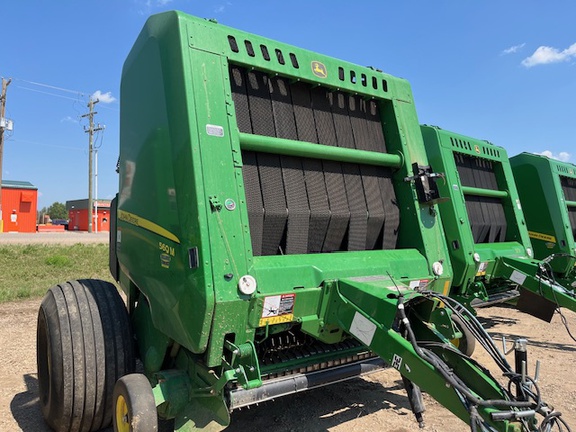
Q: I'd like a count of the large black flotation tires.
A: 1